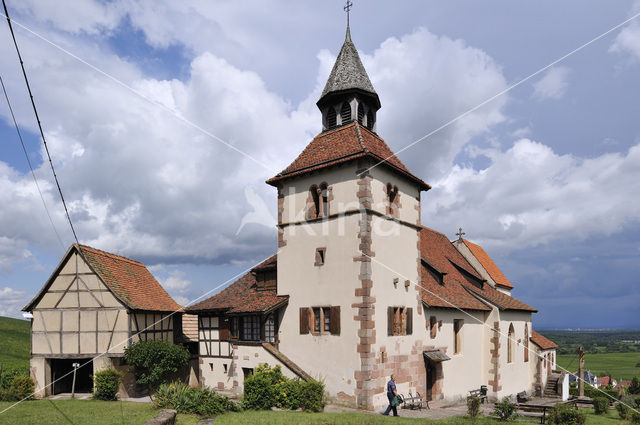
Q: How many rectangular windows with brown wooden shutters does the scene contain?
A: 2